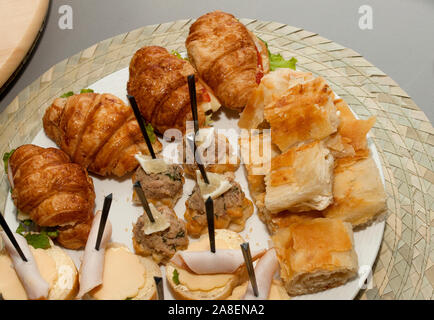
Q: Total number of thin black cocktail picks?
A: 9